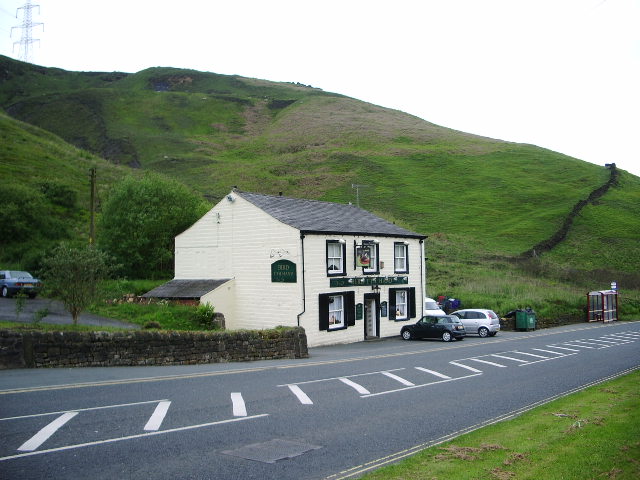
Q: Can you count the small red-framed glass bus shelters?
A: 1